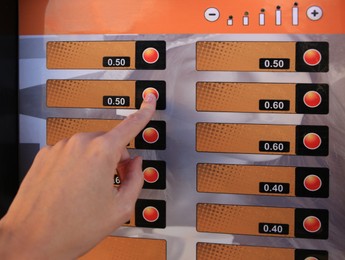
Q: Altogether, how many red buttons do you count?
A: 11